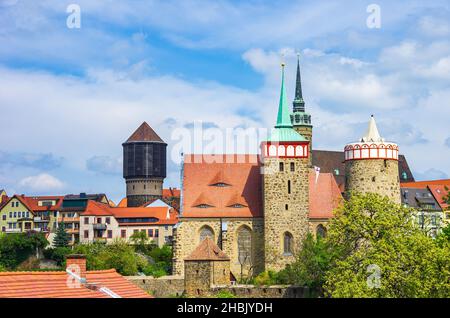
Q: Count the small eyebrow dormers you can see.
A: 3